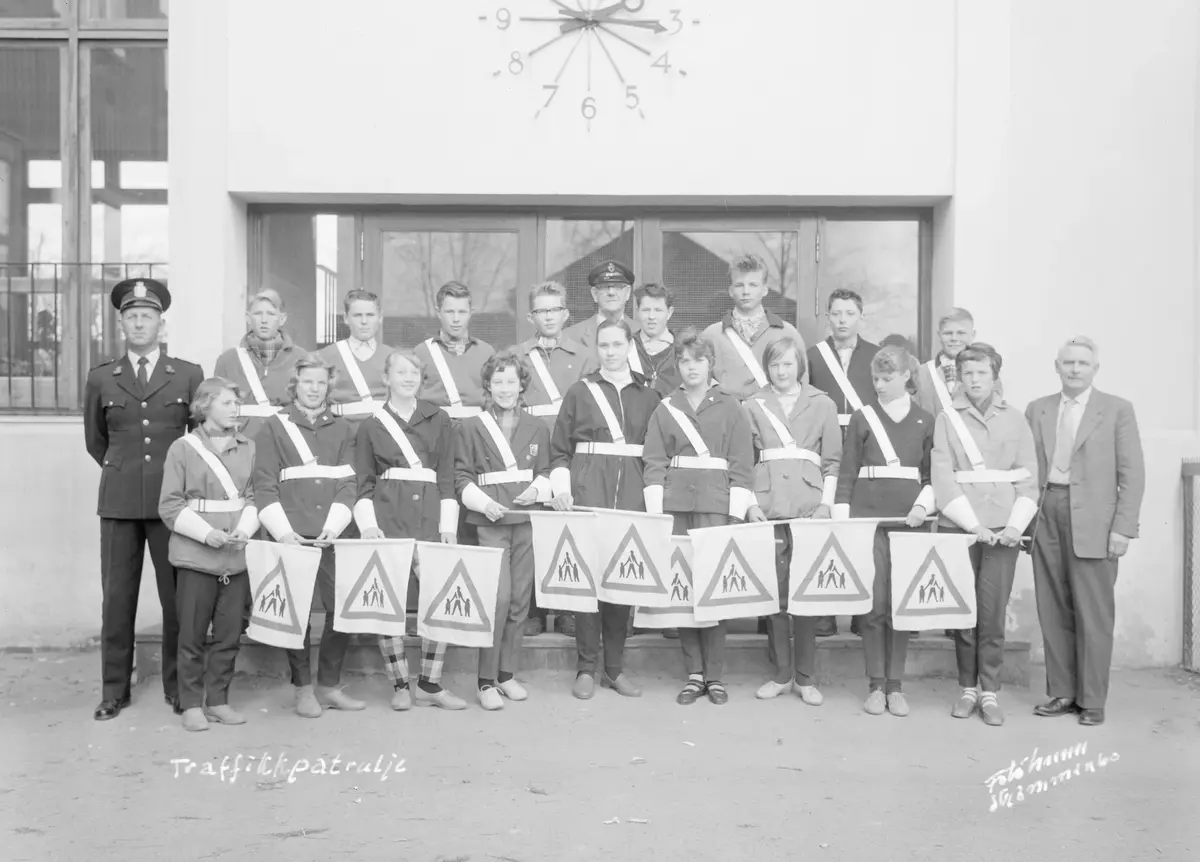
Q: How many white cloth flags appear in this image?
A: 9